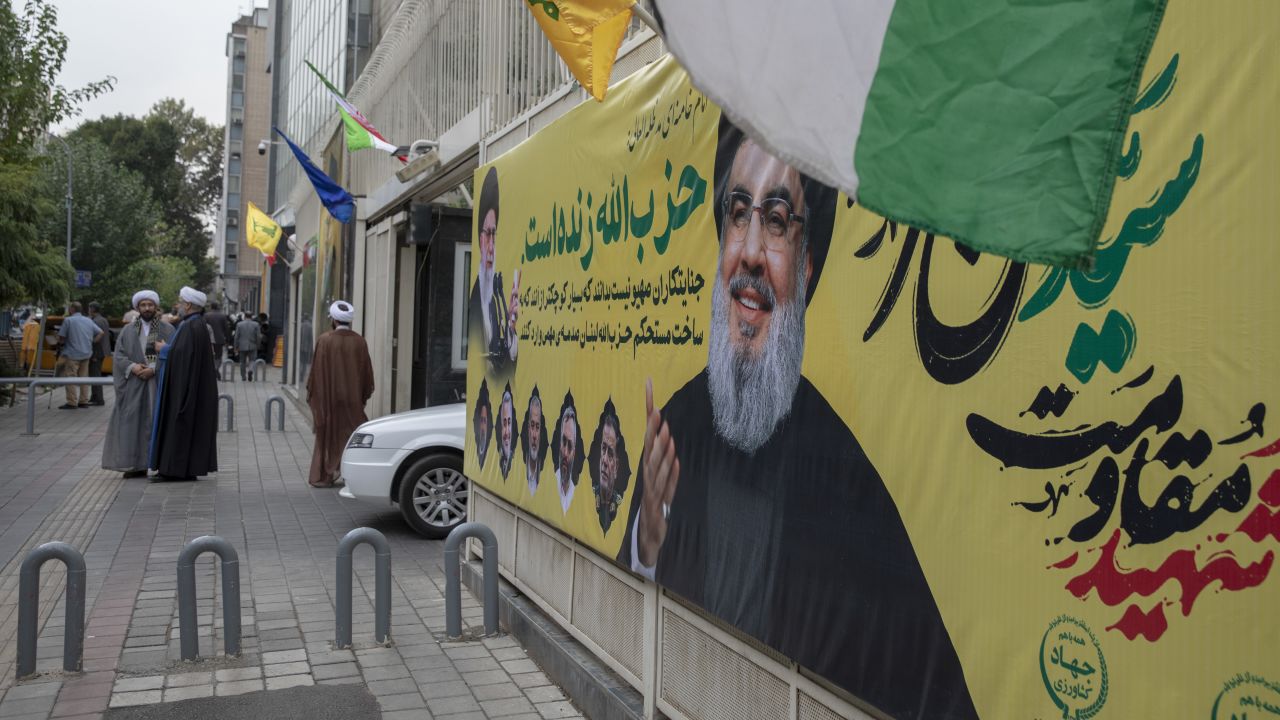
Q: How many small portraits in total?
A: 5